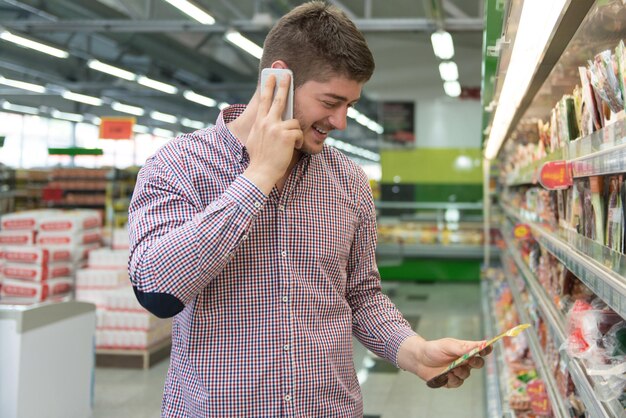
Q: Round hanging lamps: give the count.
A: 0